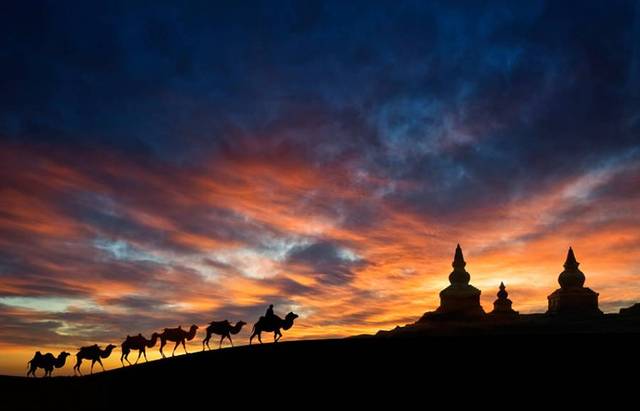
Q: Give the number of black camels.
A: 6